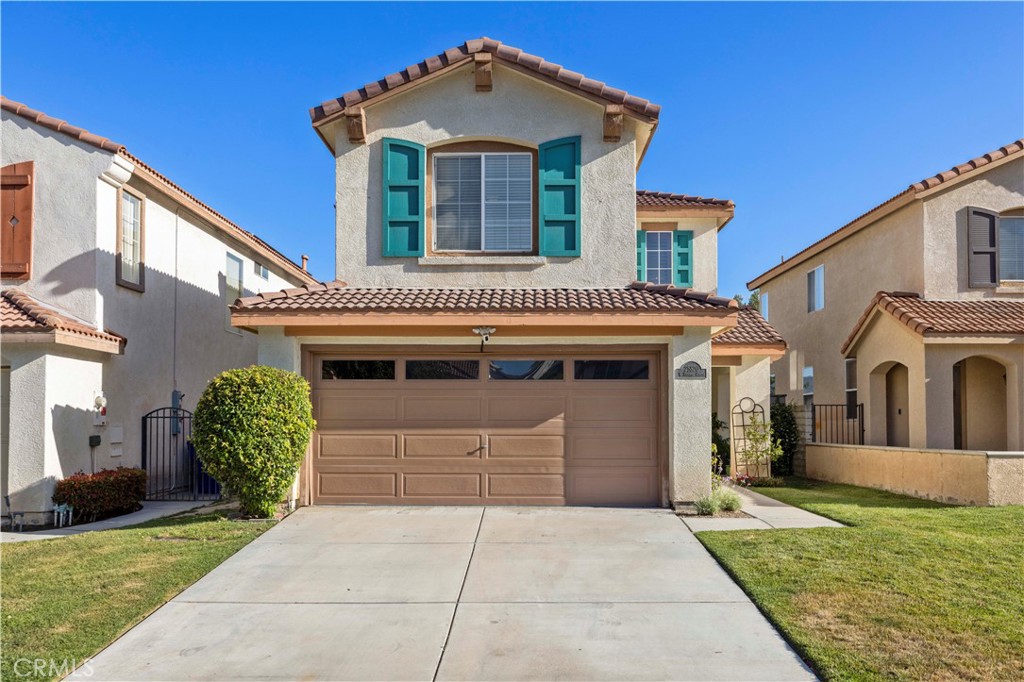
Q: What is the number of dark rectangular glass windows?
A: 4